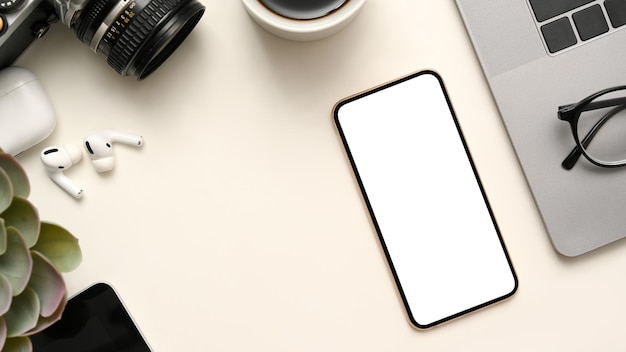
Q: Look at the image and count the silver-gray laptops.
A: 1